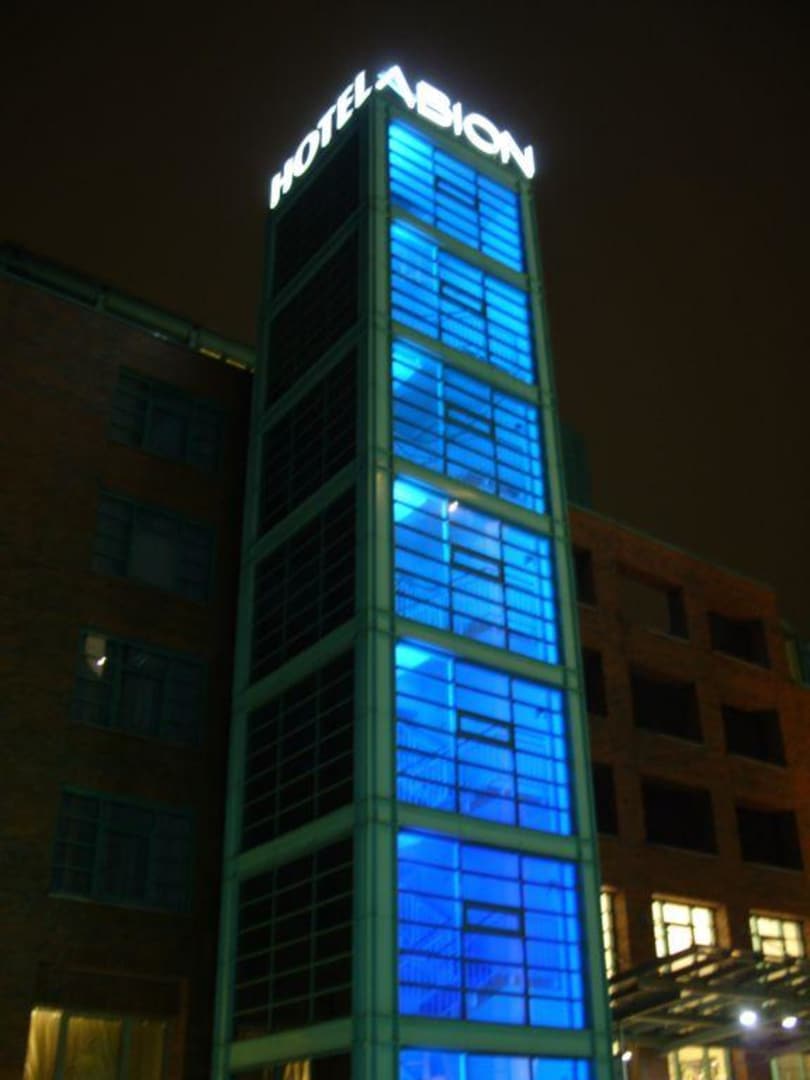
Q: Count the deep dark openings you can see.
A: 9